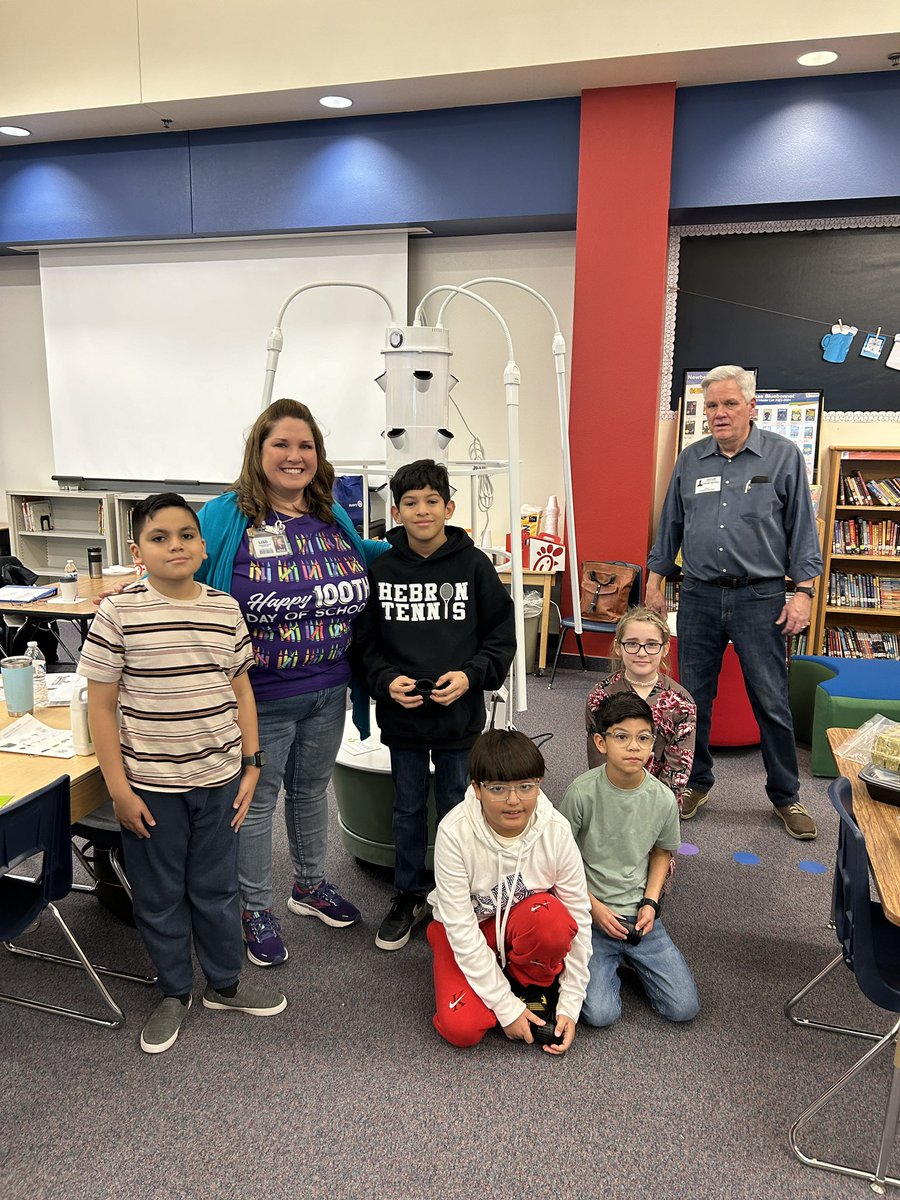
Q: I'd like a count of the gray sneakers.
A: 2